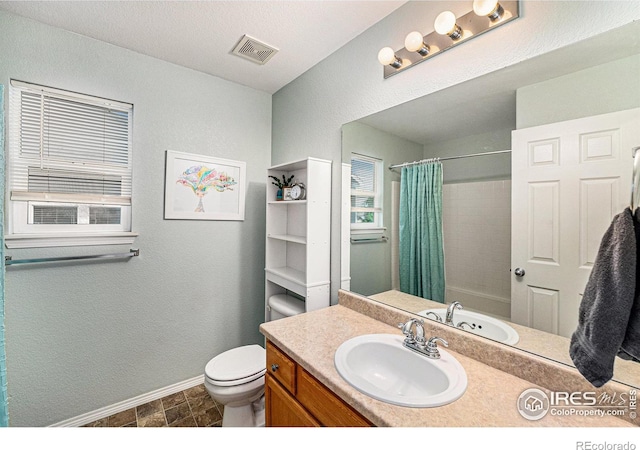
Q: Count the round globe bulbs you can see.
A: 4